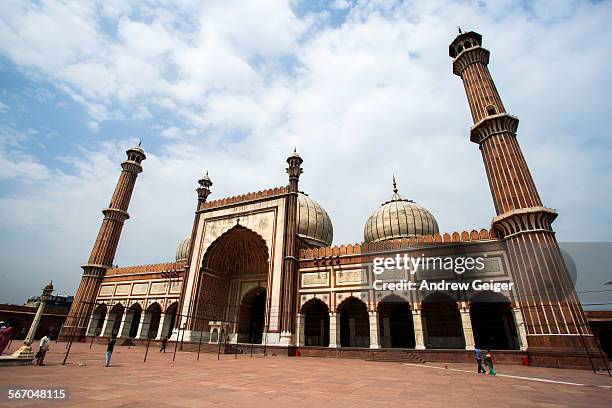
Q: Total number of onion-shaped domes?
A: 3